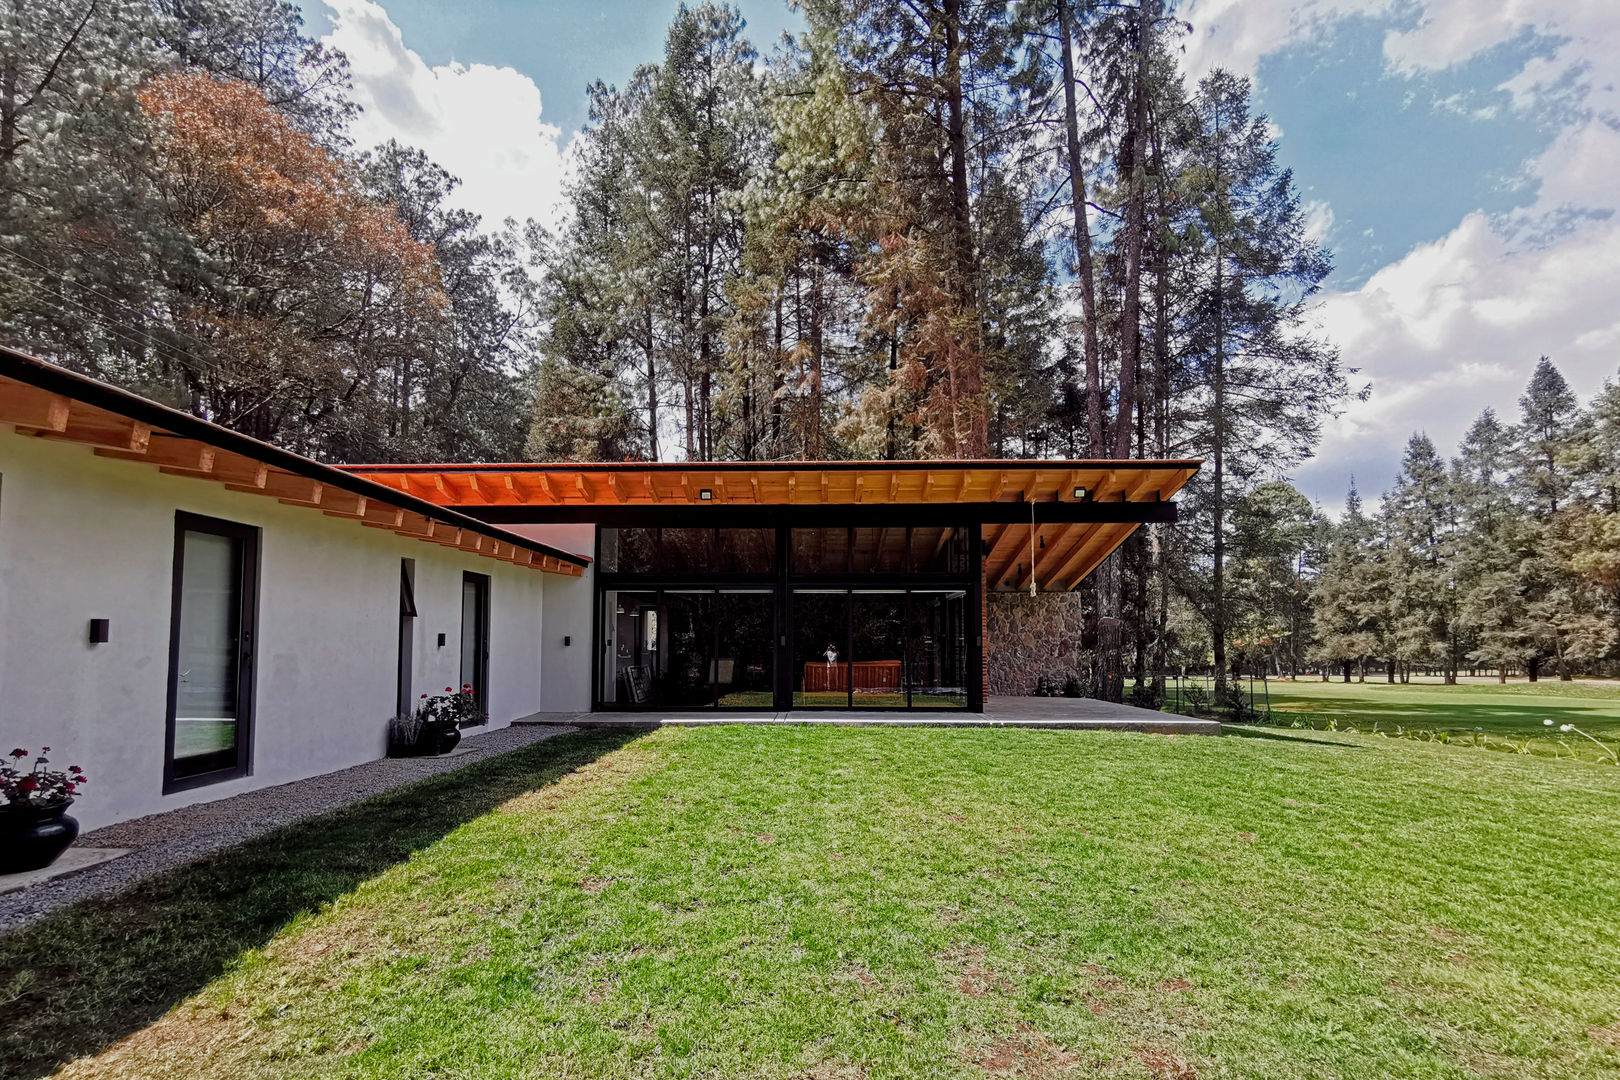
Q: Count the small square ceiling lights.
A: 2